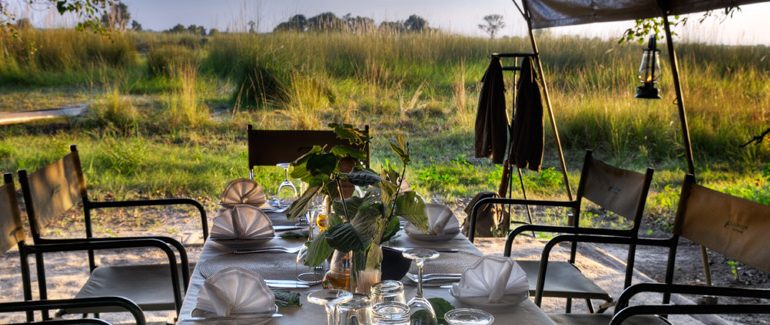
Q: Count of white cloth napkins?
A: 5